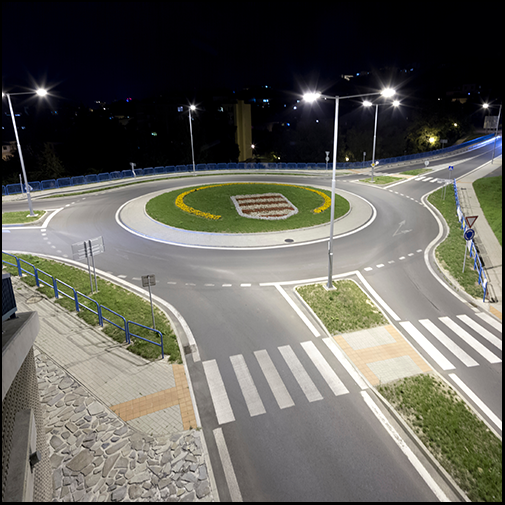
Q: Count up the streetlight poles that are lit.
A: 5